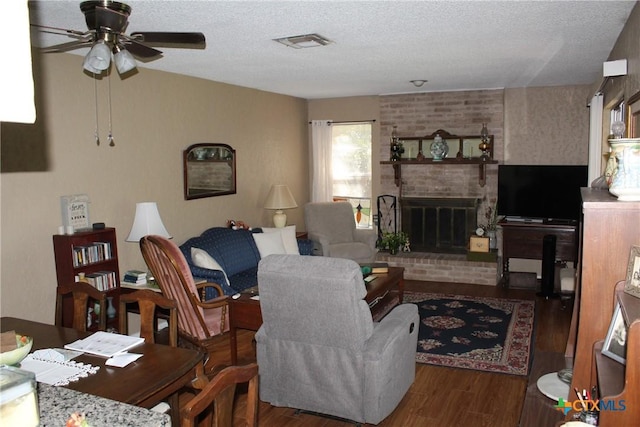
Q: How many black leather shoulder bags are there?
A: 0